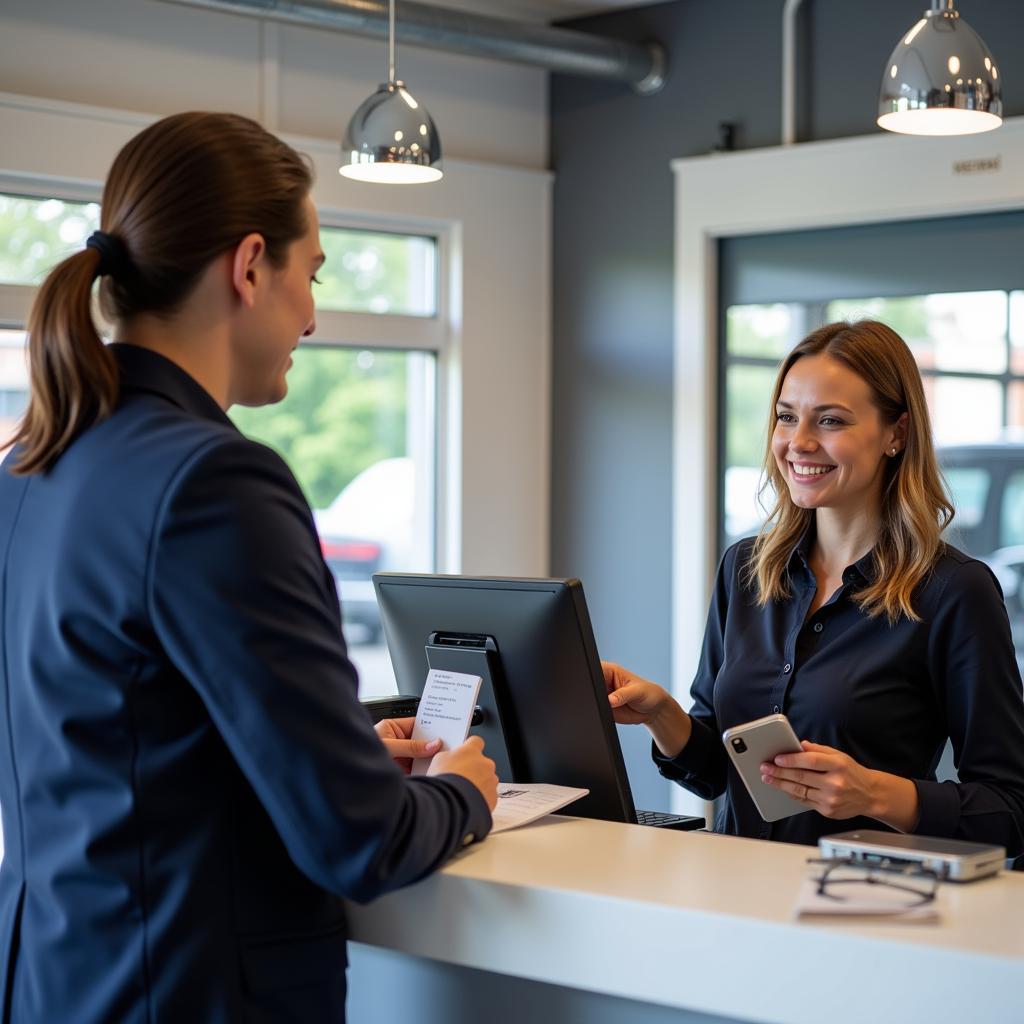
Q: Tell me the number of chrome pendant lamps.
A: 2